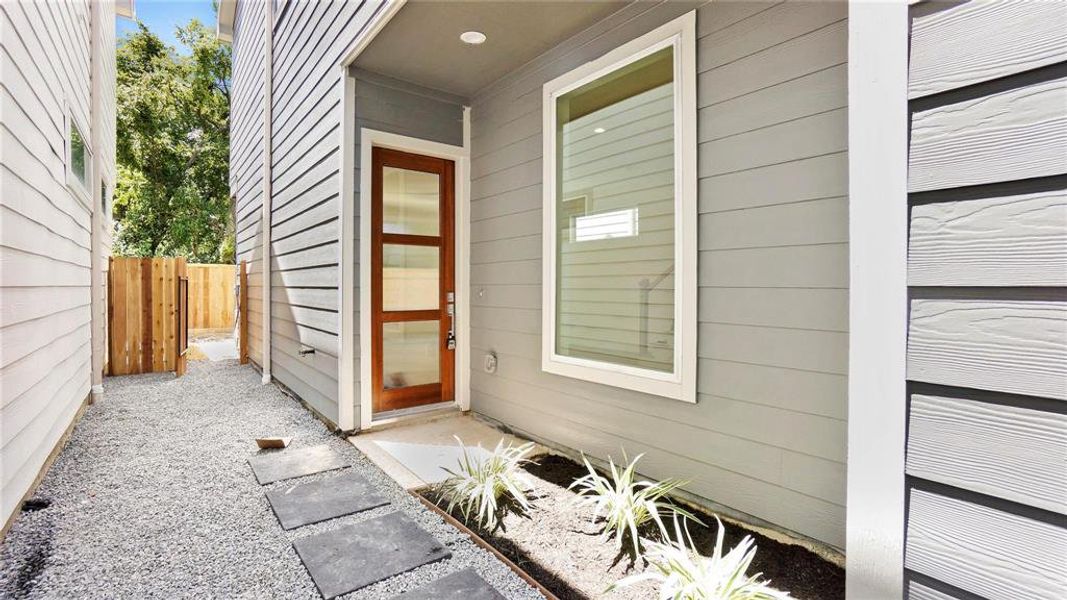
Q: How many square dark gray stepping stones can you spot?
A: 4